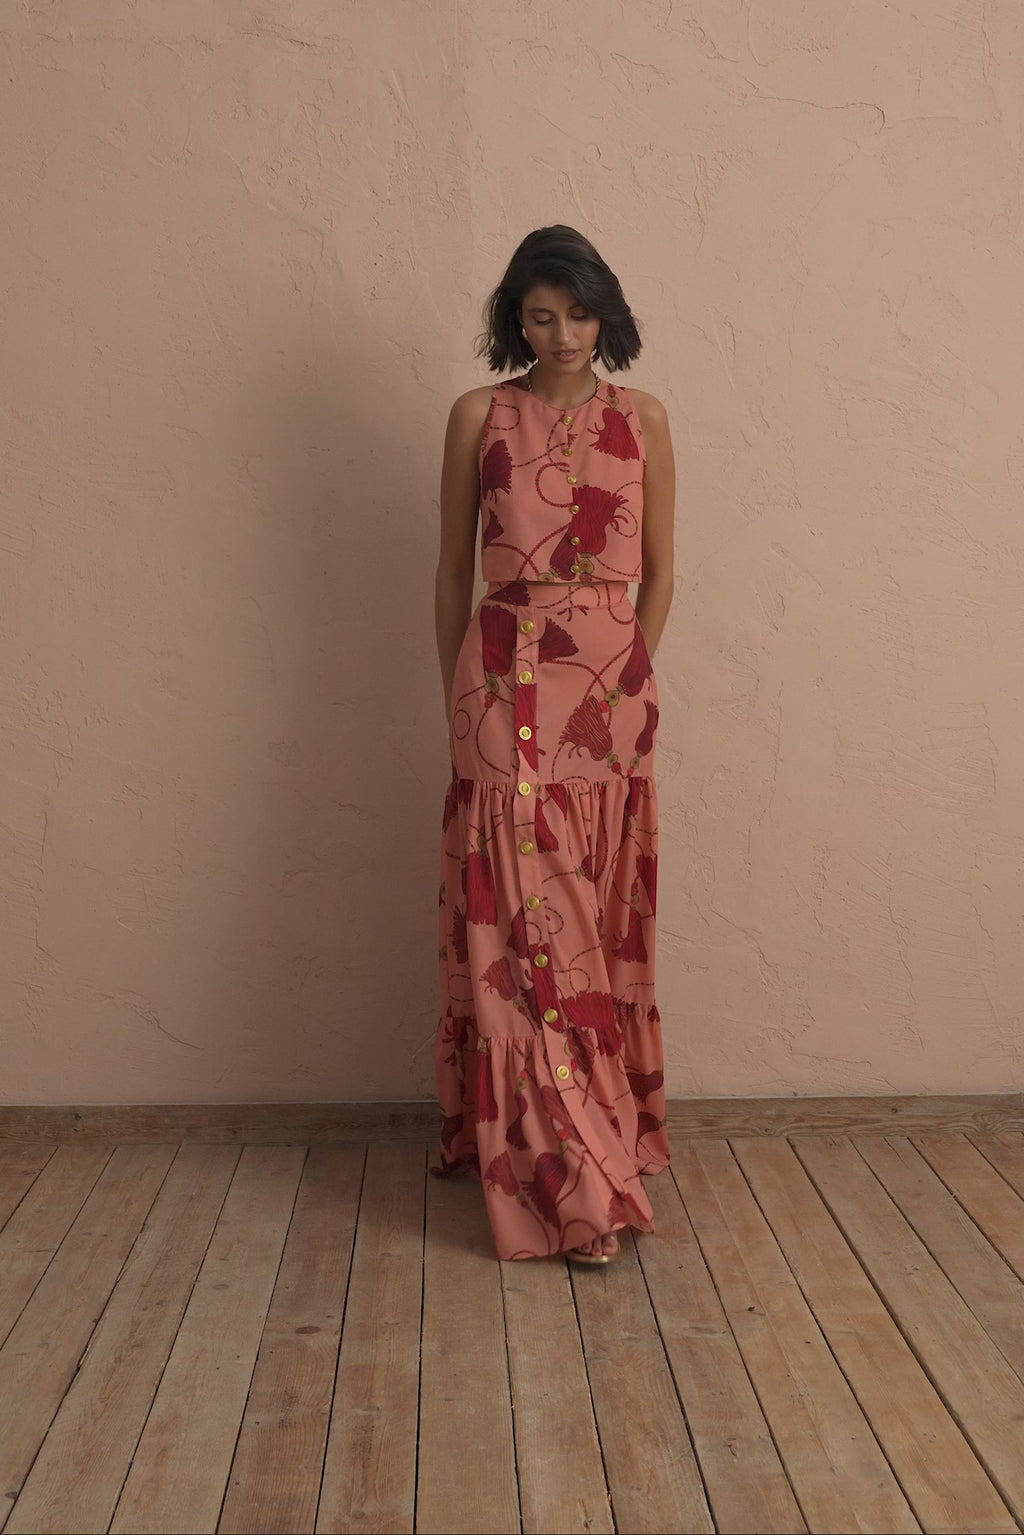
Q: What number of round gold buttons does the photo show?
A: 15